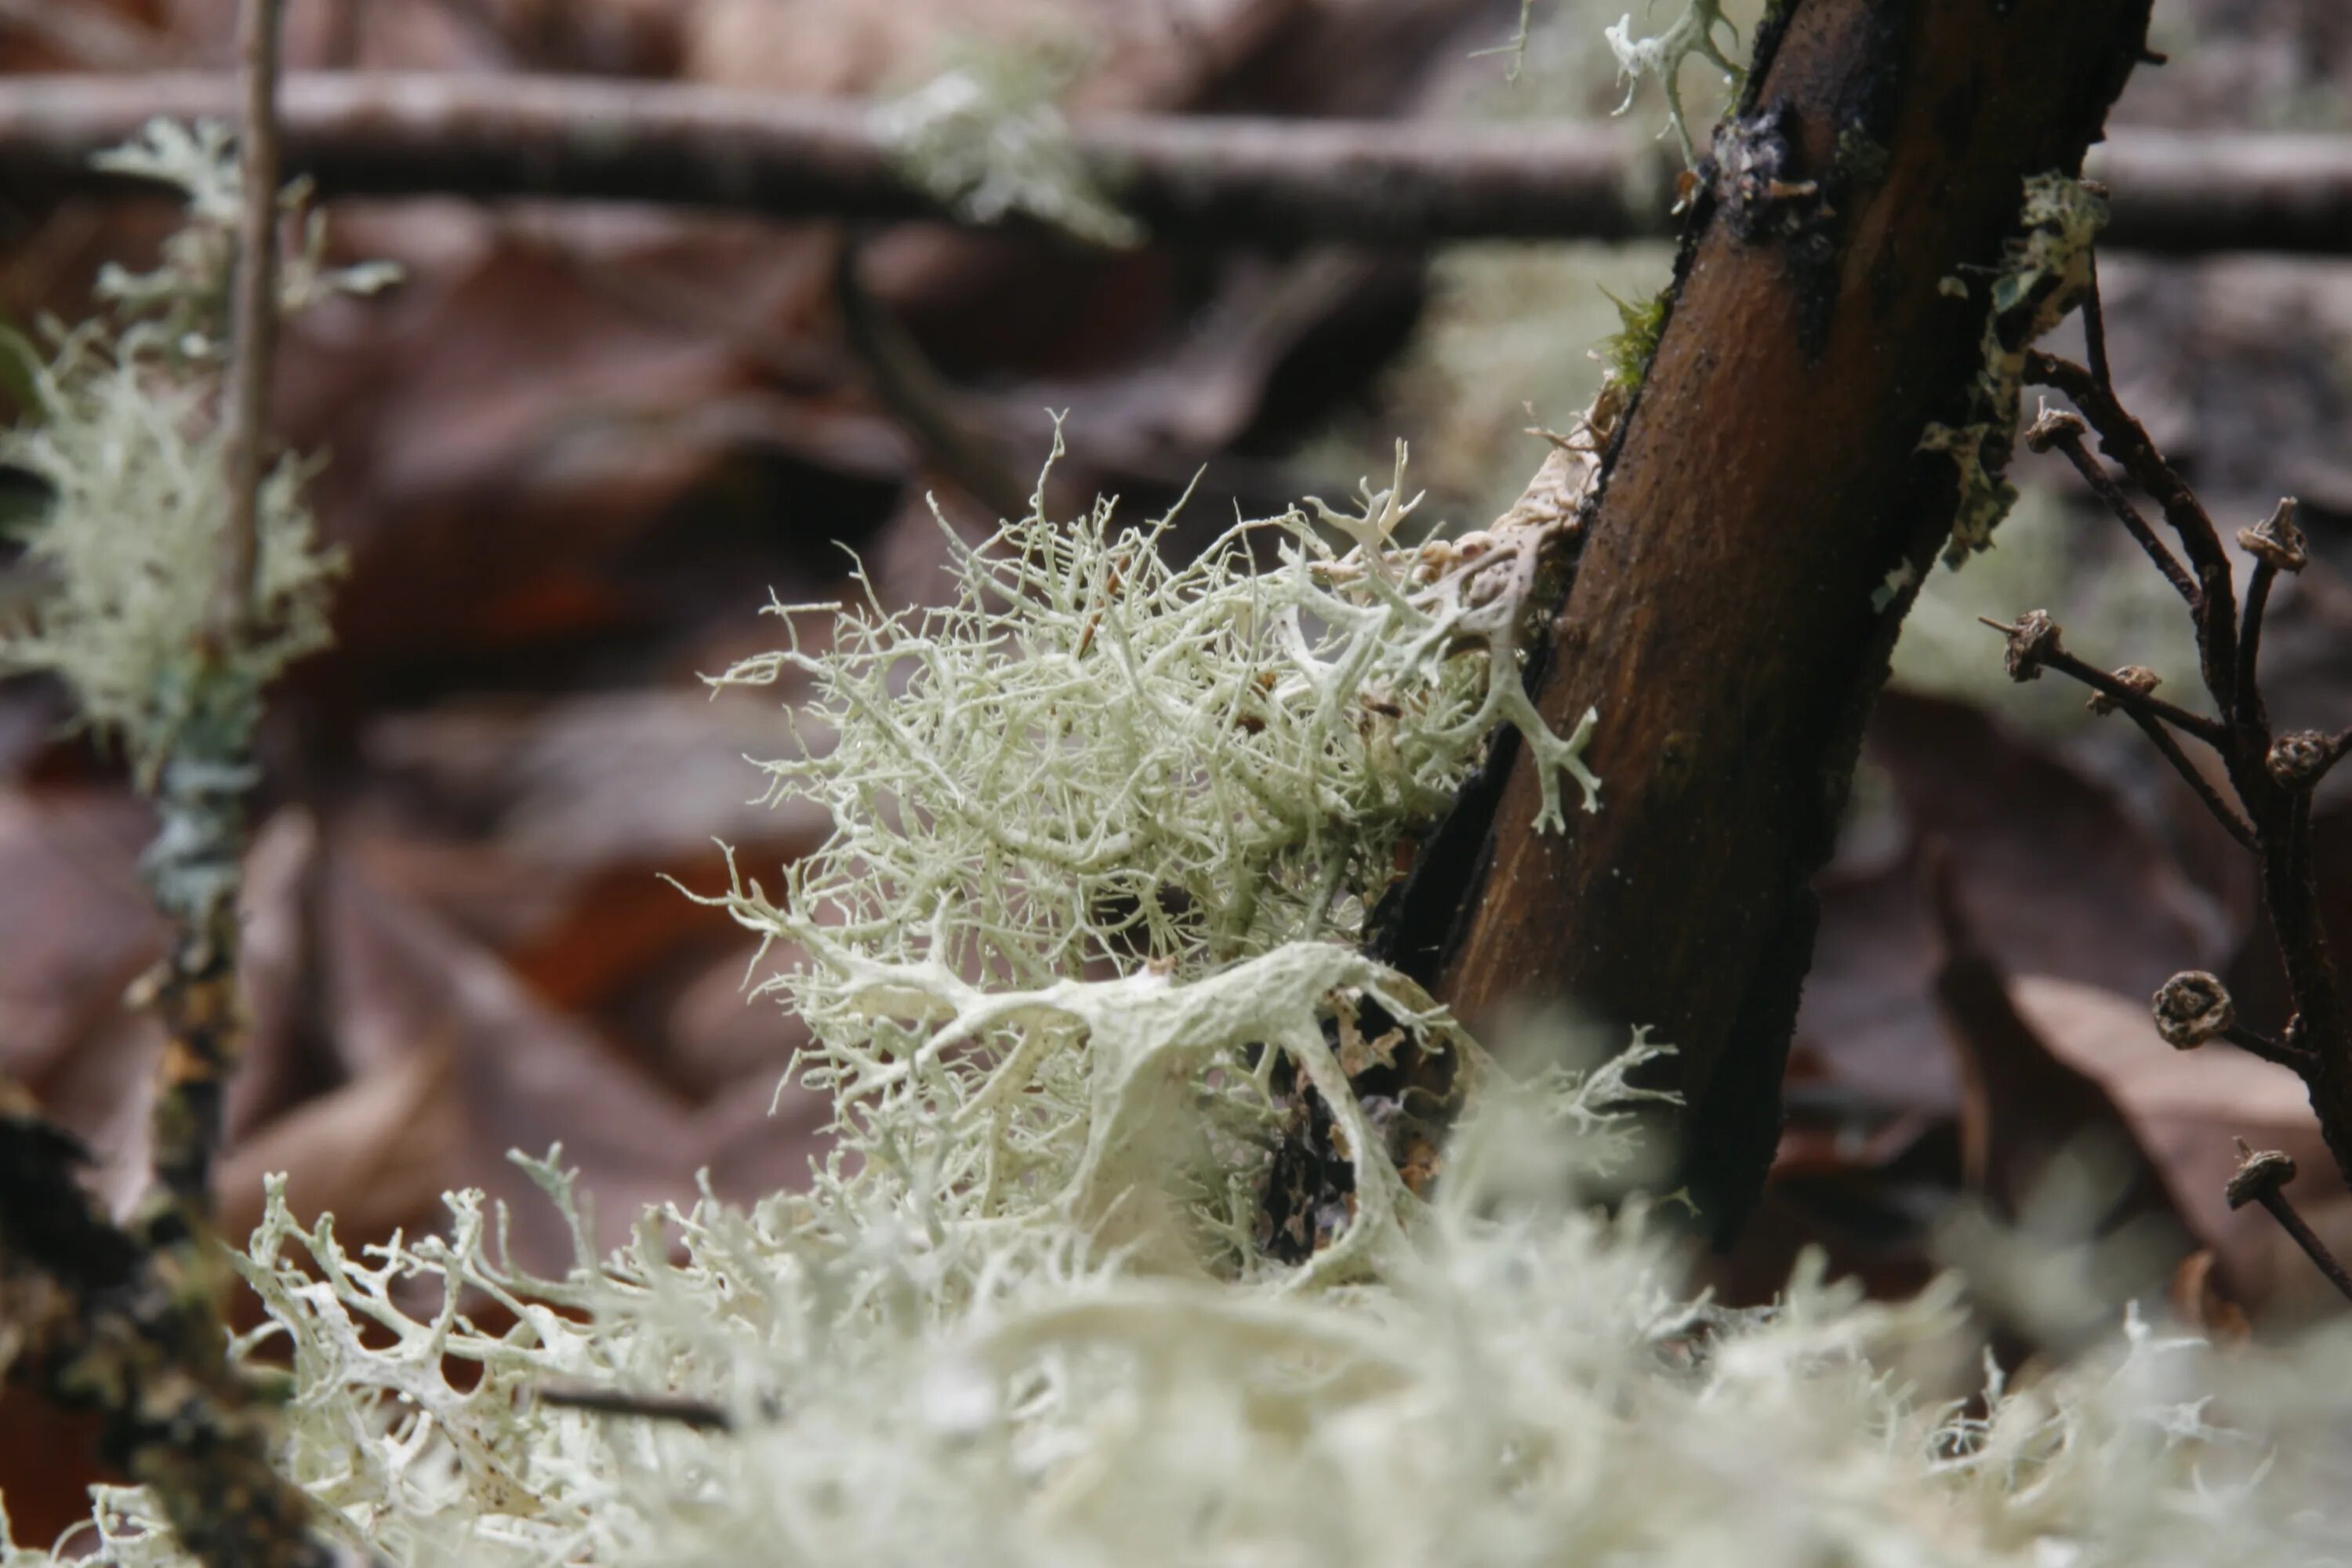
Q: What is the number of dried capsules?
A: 7